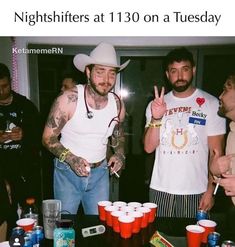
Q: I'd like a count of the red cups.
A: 13